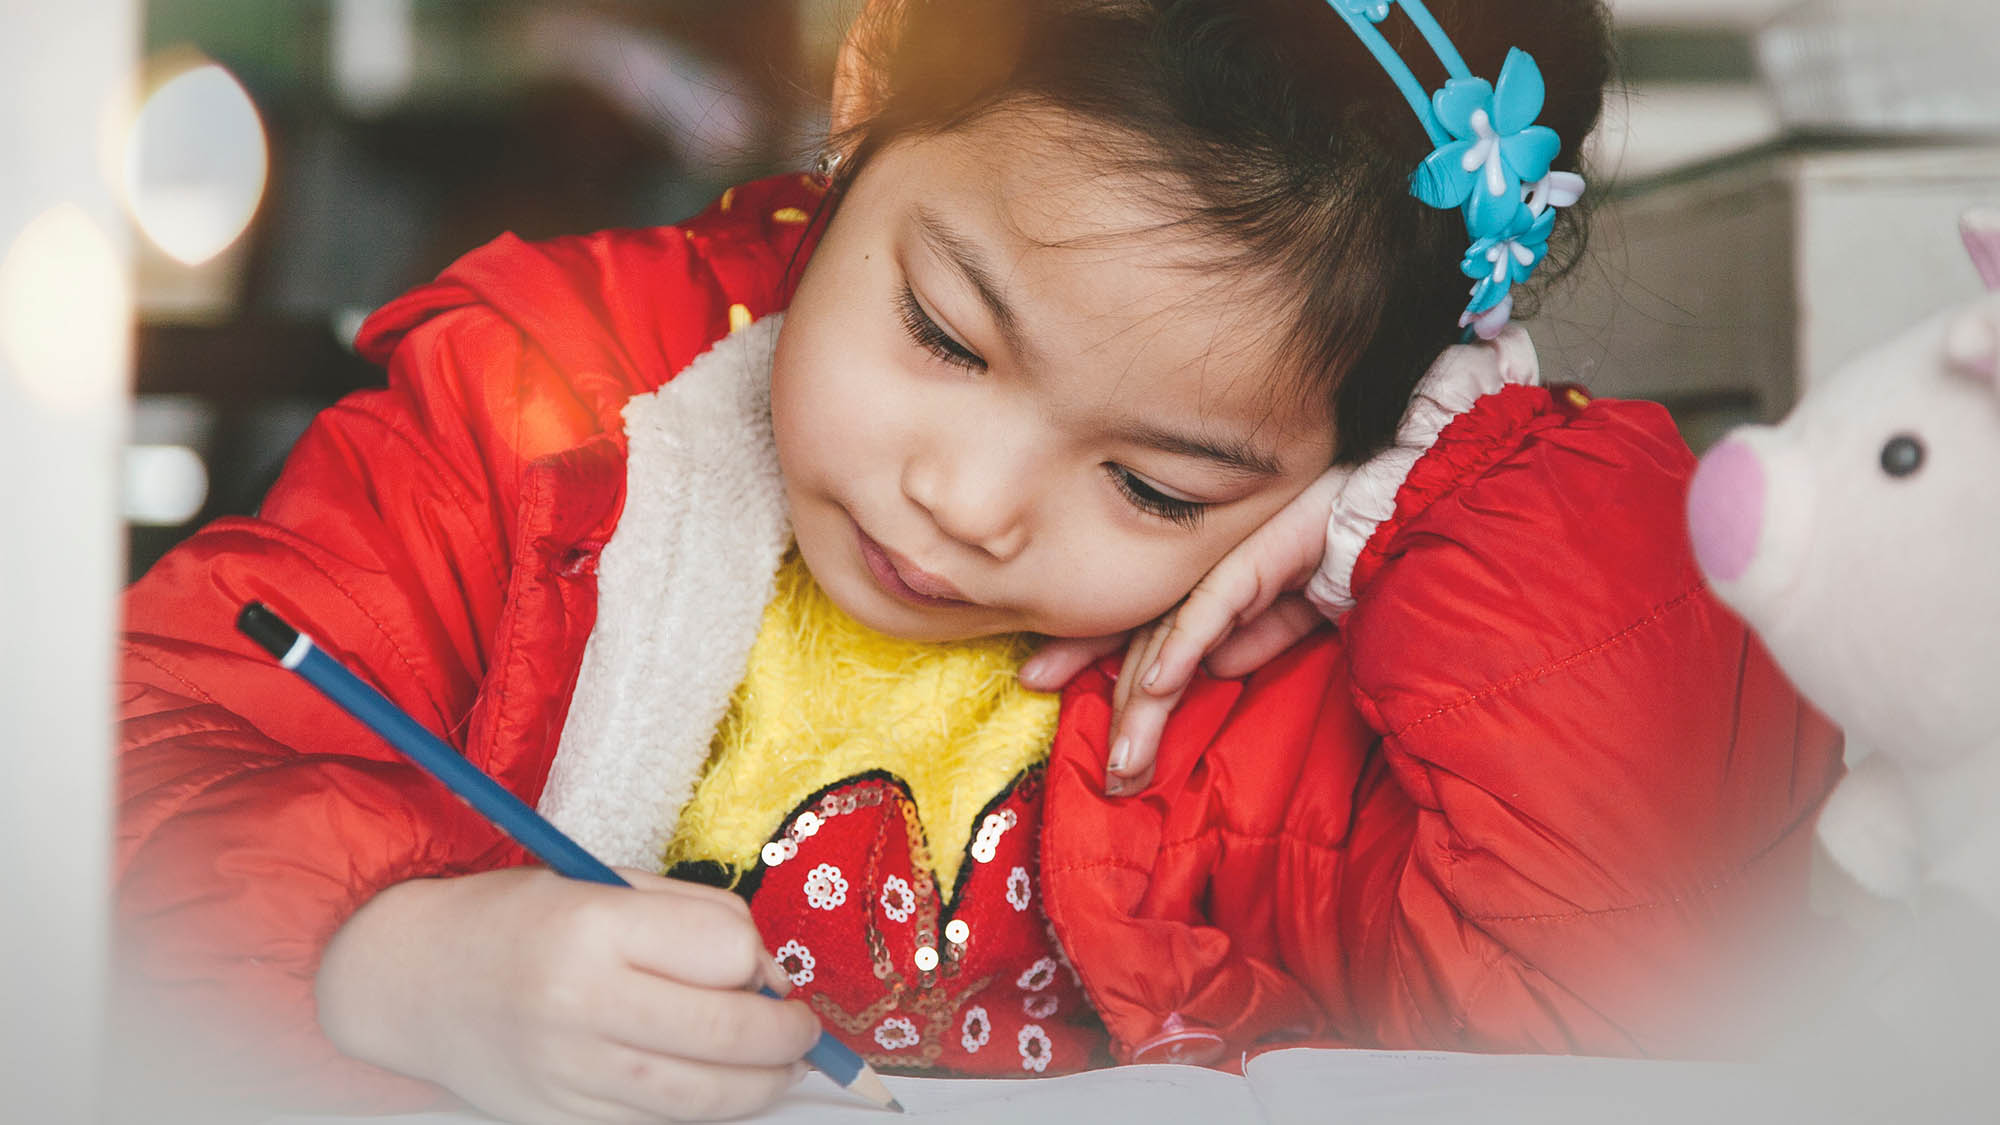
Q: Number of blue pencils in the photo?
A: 1